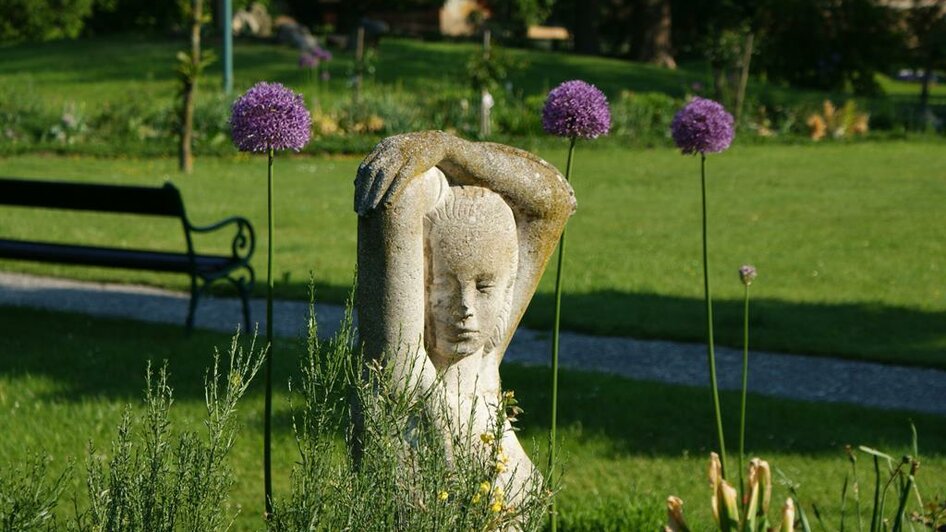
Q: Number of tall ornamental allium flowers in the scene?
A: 3